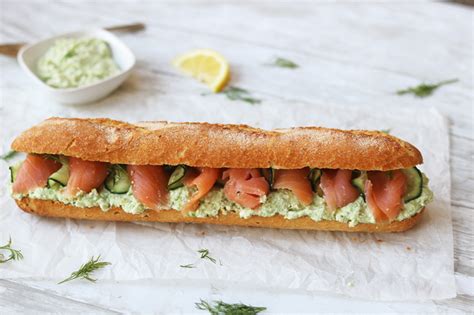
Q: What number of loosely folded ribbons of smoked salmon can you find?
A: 8